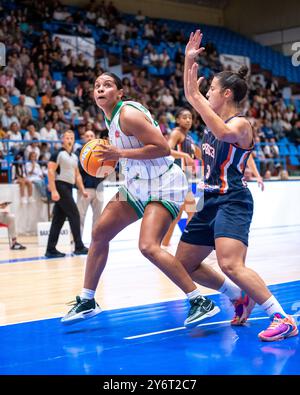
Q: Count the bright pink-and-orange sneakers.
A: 2